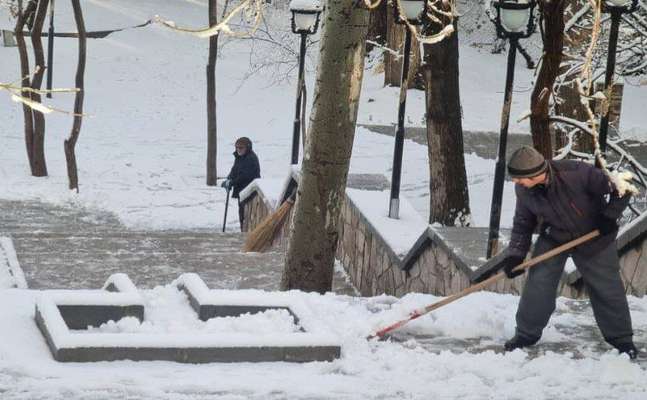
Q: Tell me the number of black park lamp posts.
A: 4